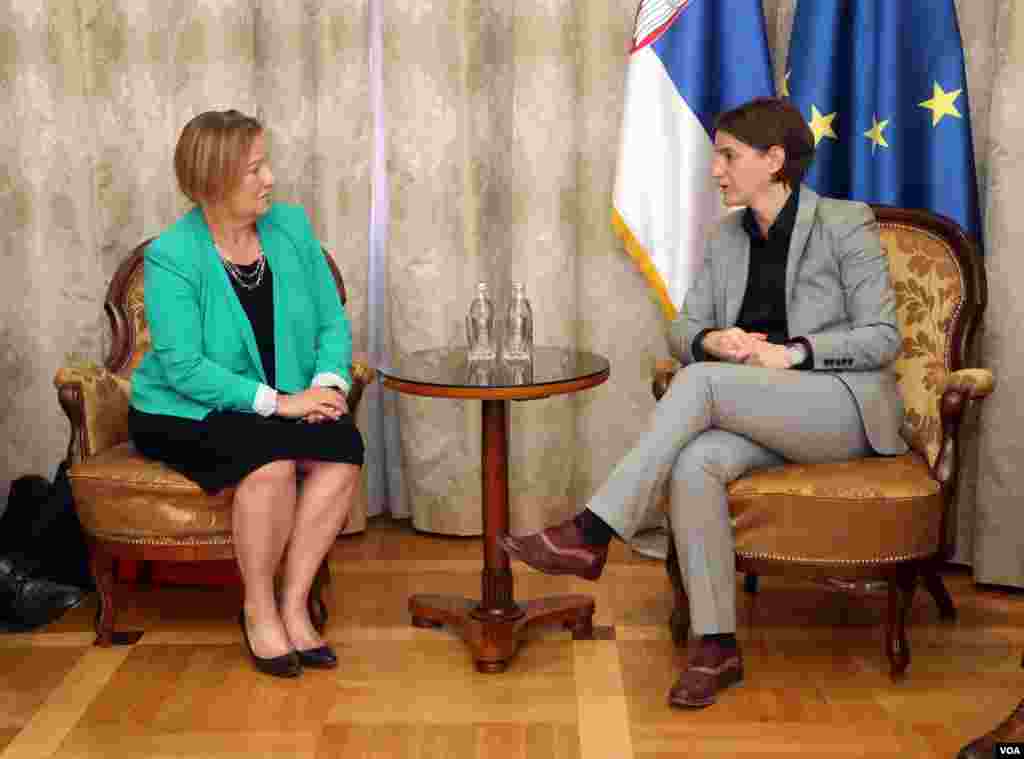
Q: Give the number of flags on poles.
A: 2